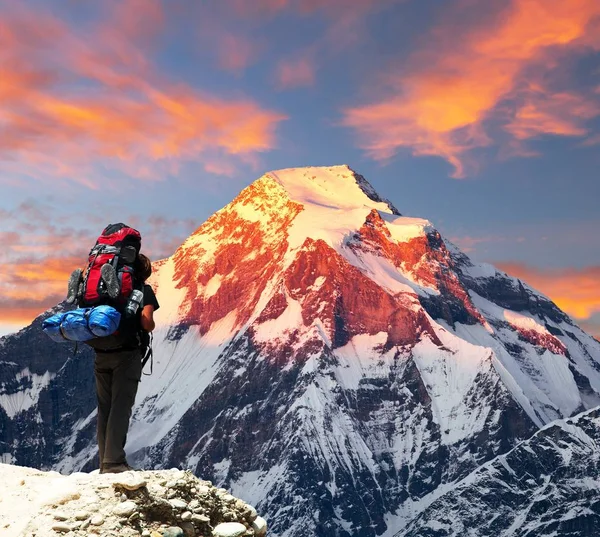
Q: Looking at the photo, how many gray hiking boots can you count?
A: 2